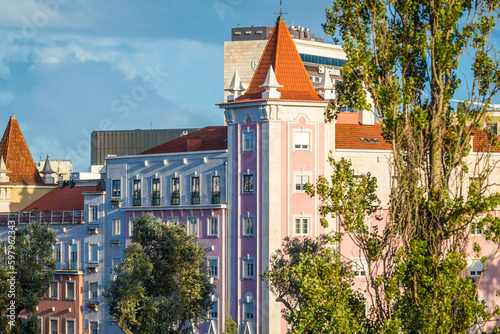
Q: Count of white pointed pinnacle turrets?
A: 5